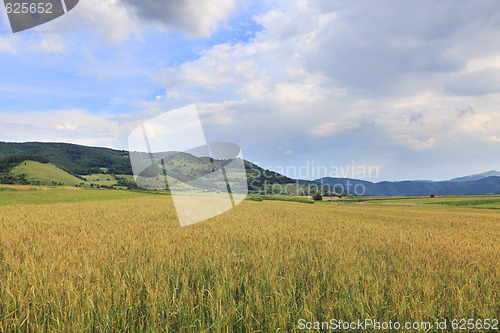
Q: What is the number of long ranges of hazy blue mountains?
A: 1